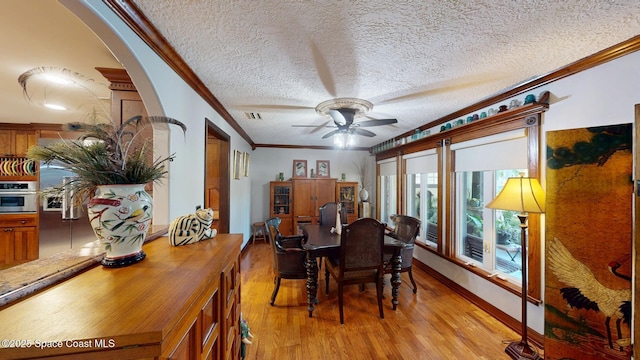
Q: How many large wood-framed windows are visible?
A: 3